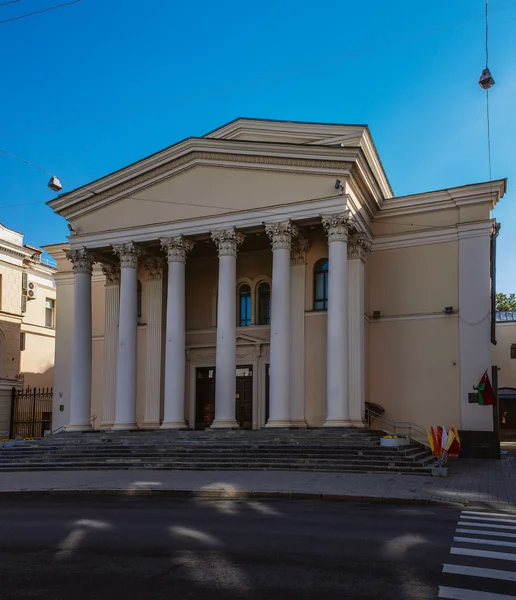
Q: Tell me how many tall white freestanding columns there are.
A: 6